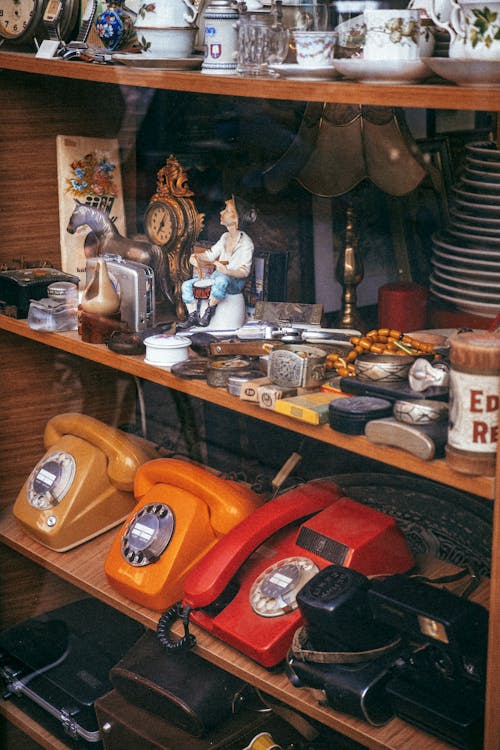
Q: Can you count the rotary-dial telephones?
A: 3